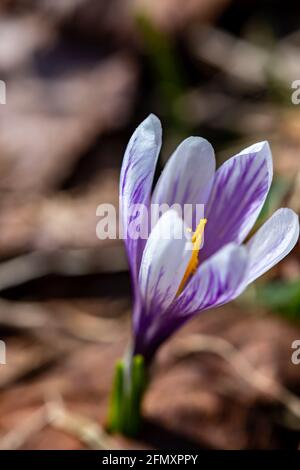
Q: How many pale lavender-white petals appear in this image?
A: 6